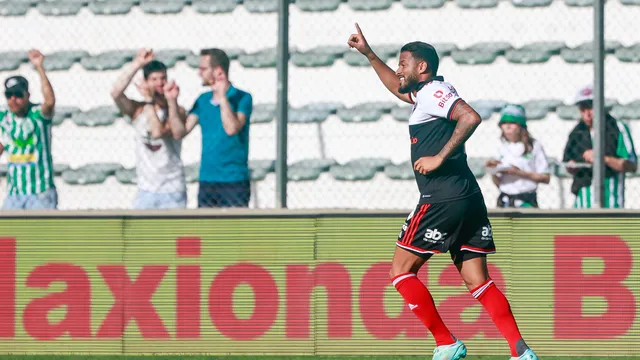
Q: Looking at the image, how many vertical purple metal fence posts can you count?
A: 0